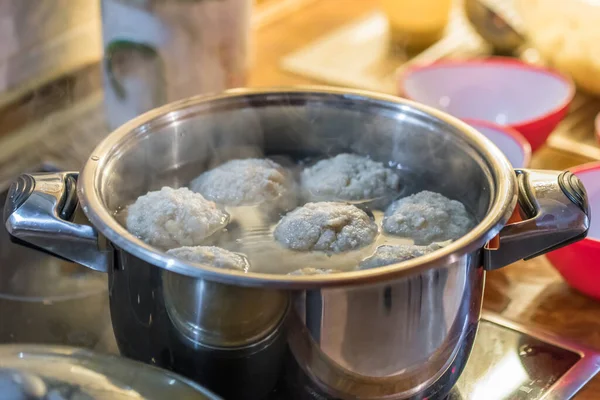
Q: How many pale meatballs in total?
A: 8